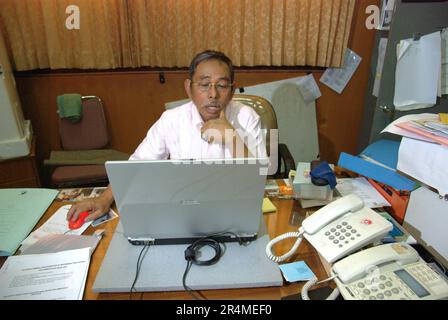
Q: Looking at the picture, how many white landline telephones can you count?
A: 2